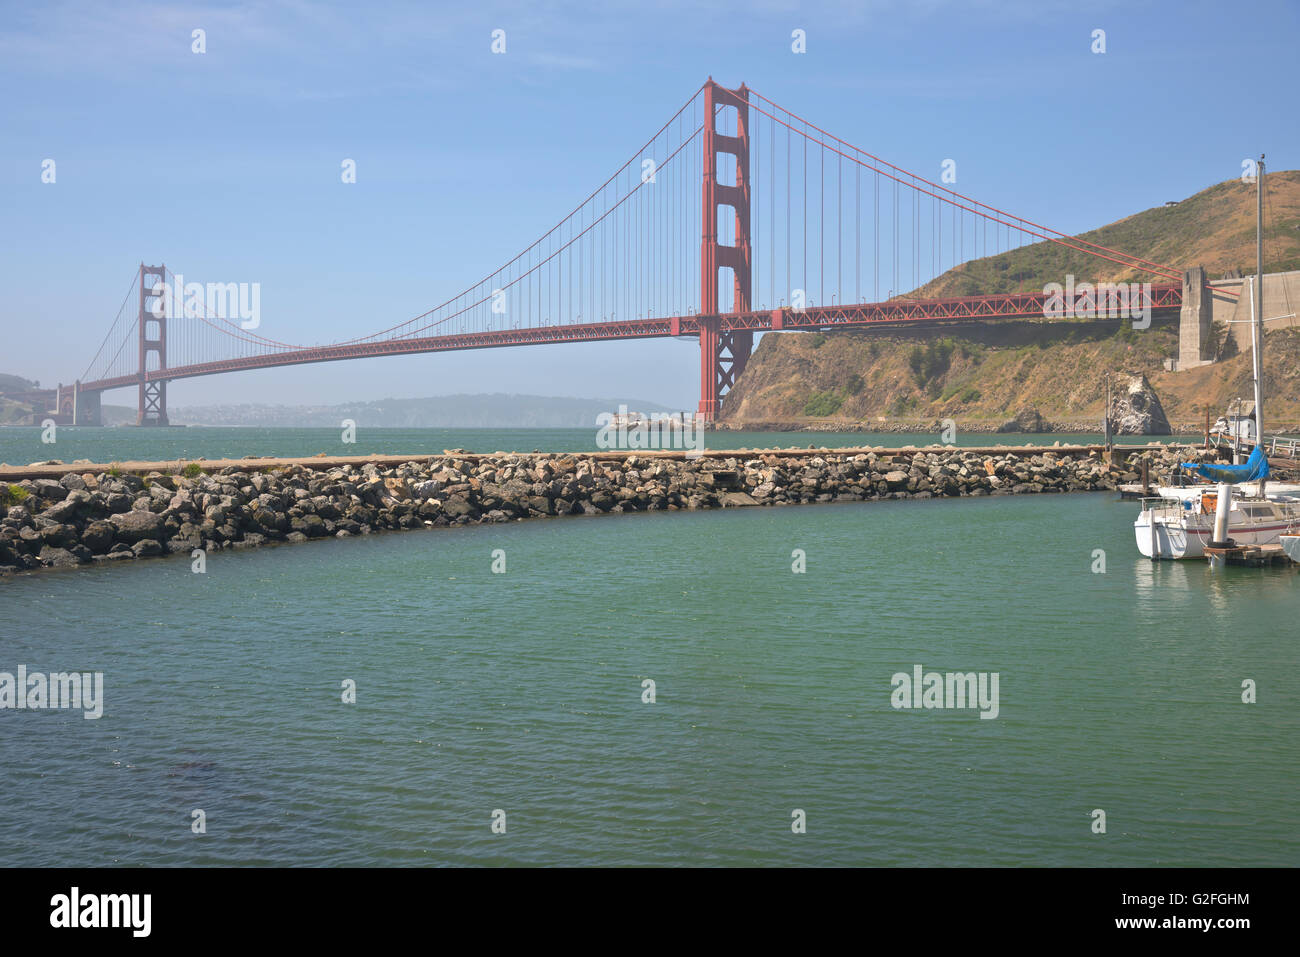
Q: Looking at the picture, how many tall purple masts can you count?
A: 0